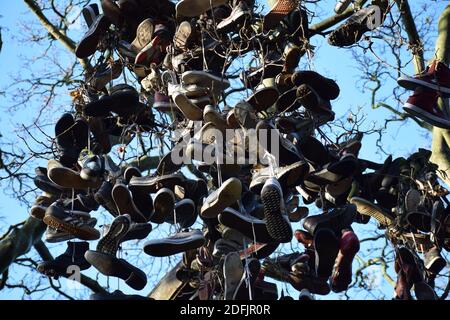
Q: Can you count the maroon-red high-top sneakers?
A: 2